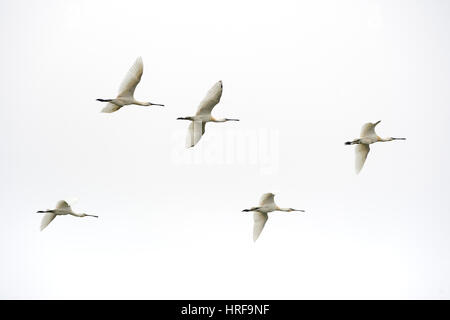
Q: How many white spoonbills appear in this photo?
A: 5